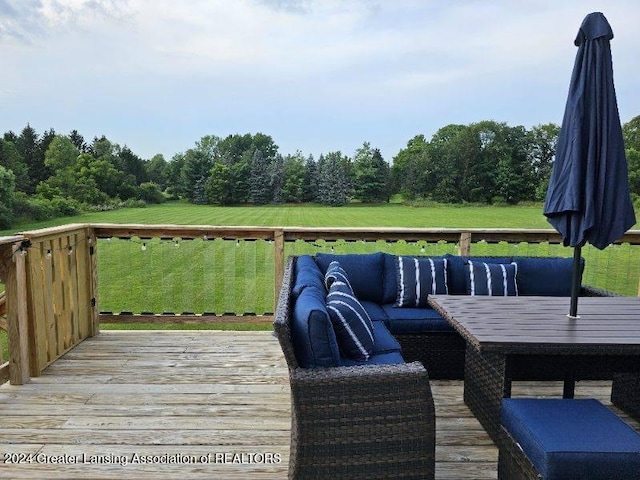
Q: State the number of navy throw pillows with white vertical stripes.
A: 4